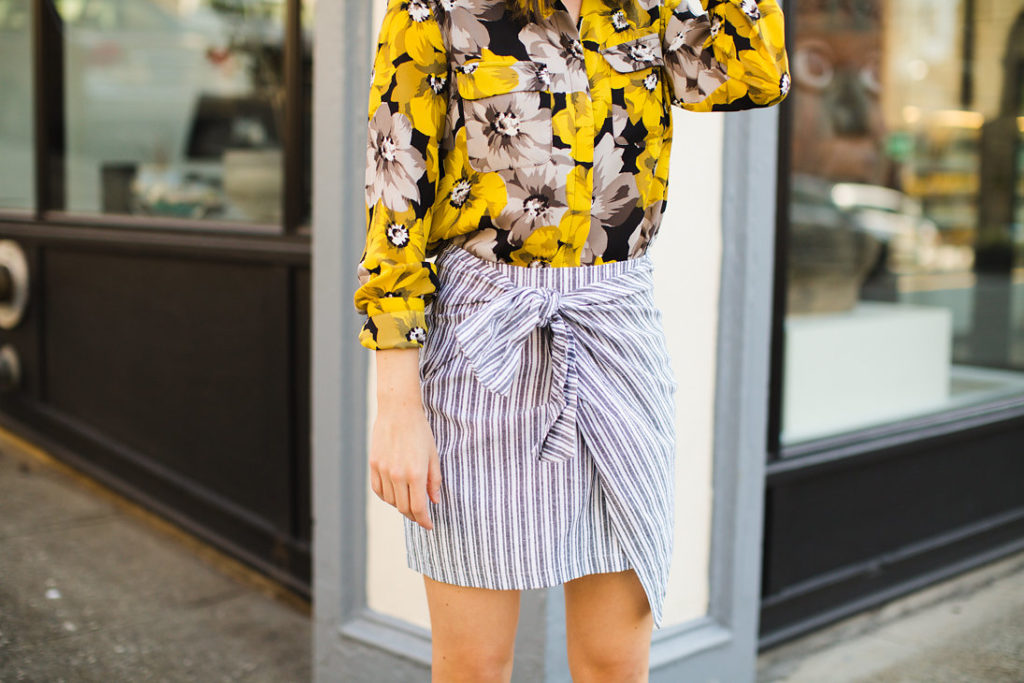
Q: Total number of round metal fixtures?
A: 2